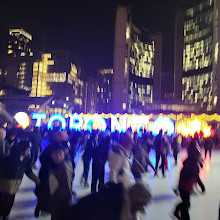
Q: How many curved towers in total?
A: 2